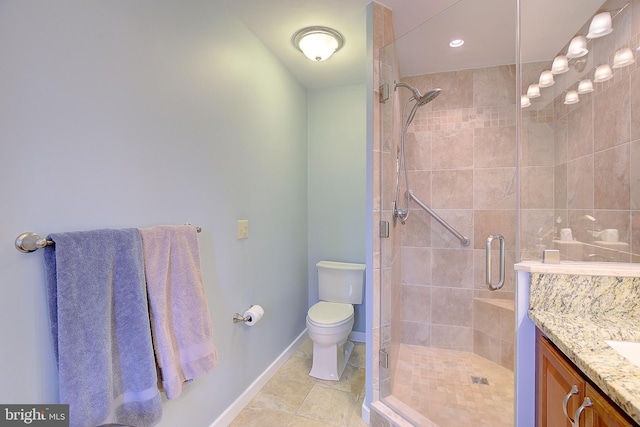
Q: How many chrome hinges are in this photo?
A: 3